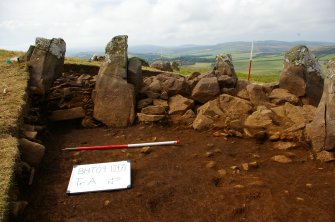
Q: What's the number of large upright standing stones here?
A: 5